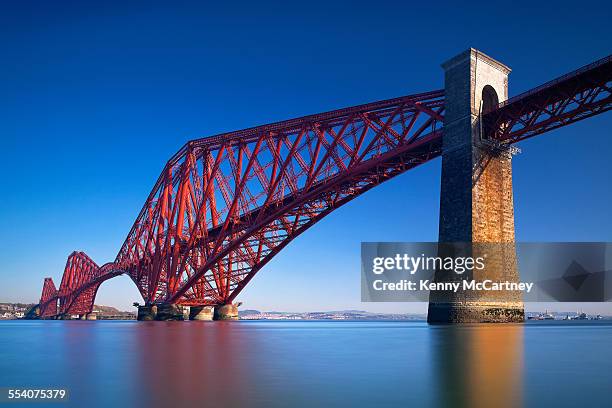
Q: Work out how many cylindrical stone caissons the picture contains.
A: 4